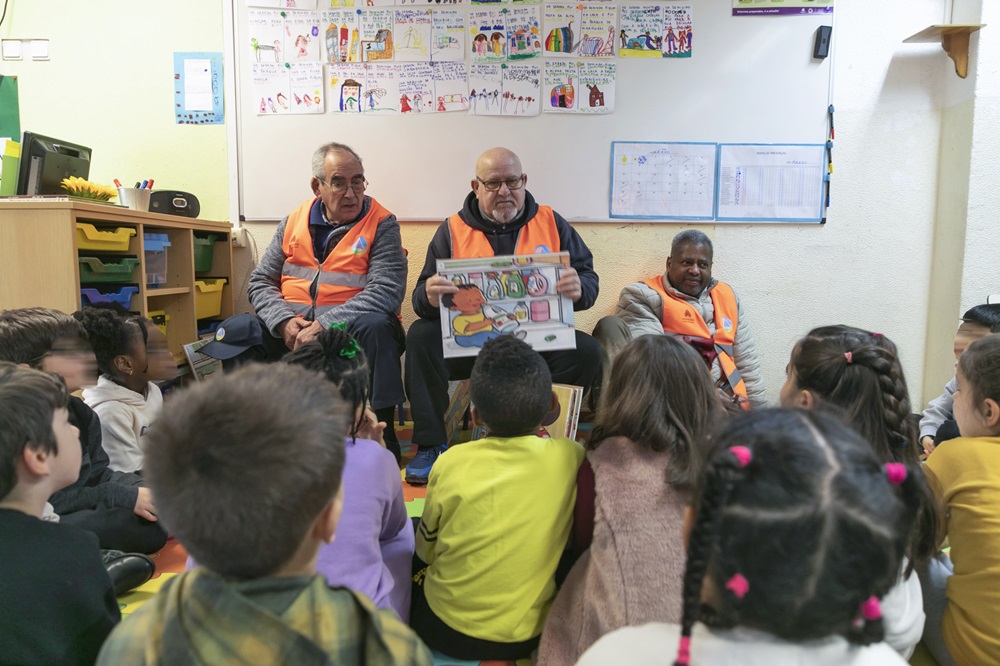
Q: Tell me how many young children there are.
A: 11